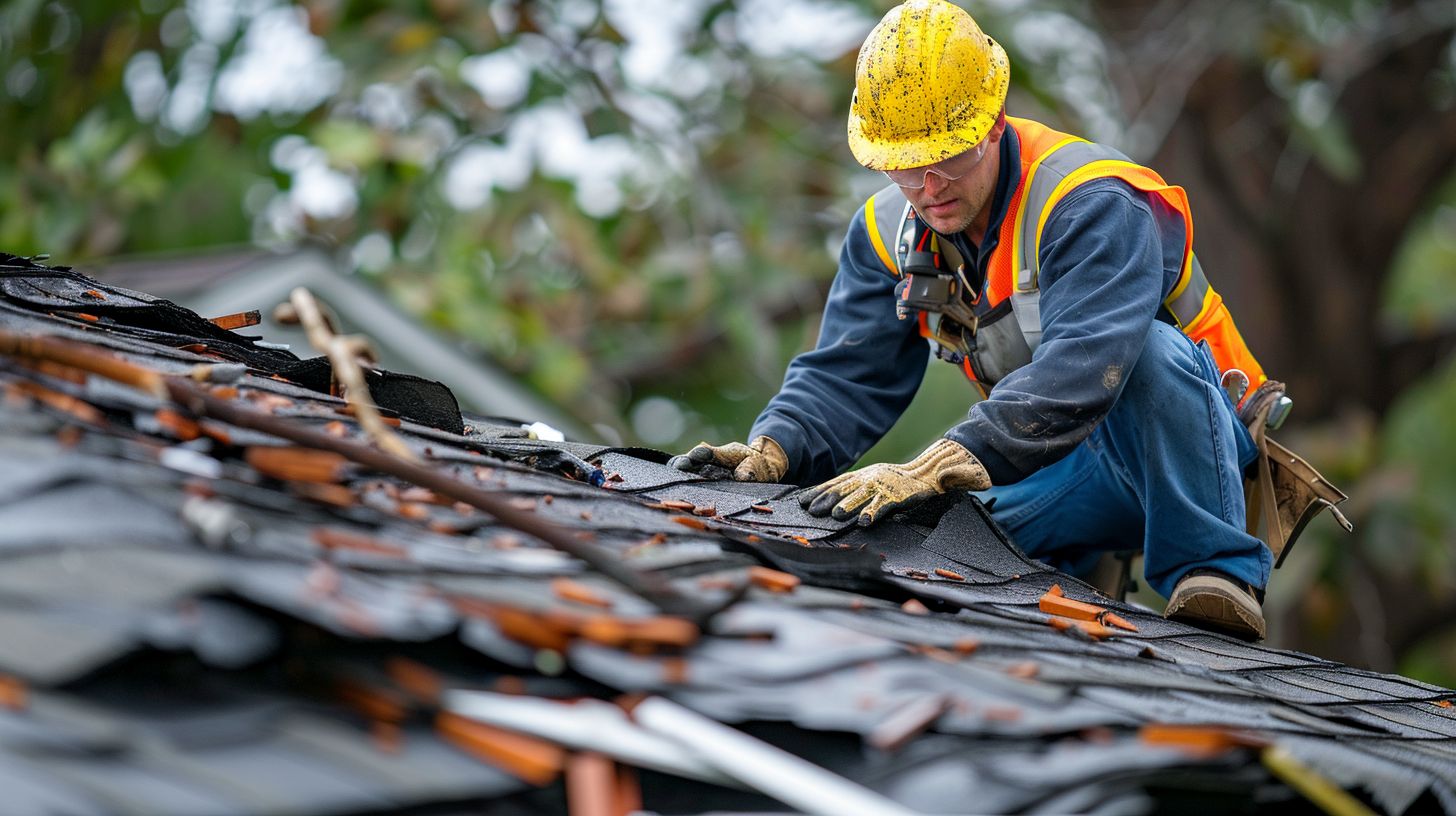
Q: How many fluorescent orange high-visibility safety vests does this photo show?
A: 1